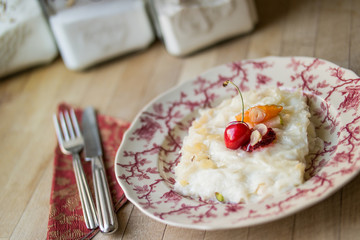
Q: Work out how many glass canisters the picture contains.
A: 3